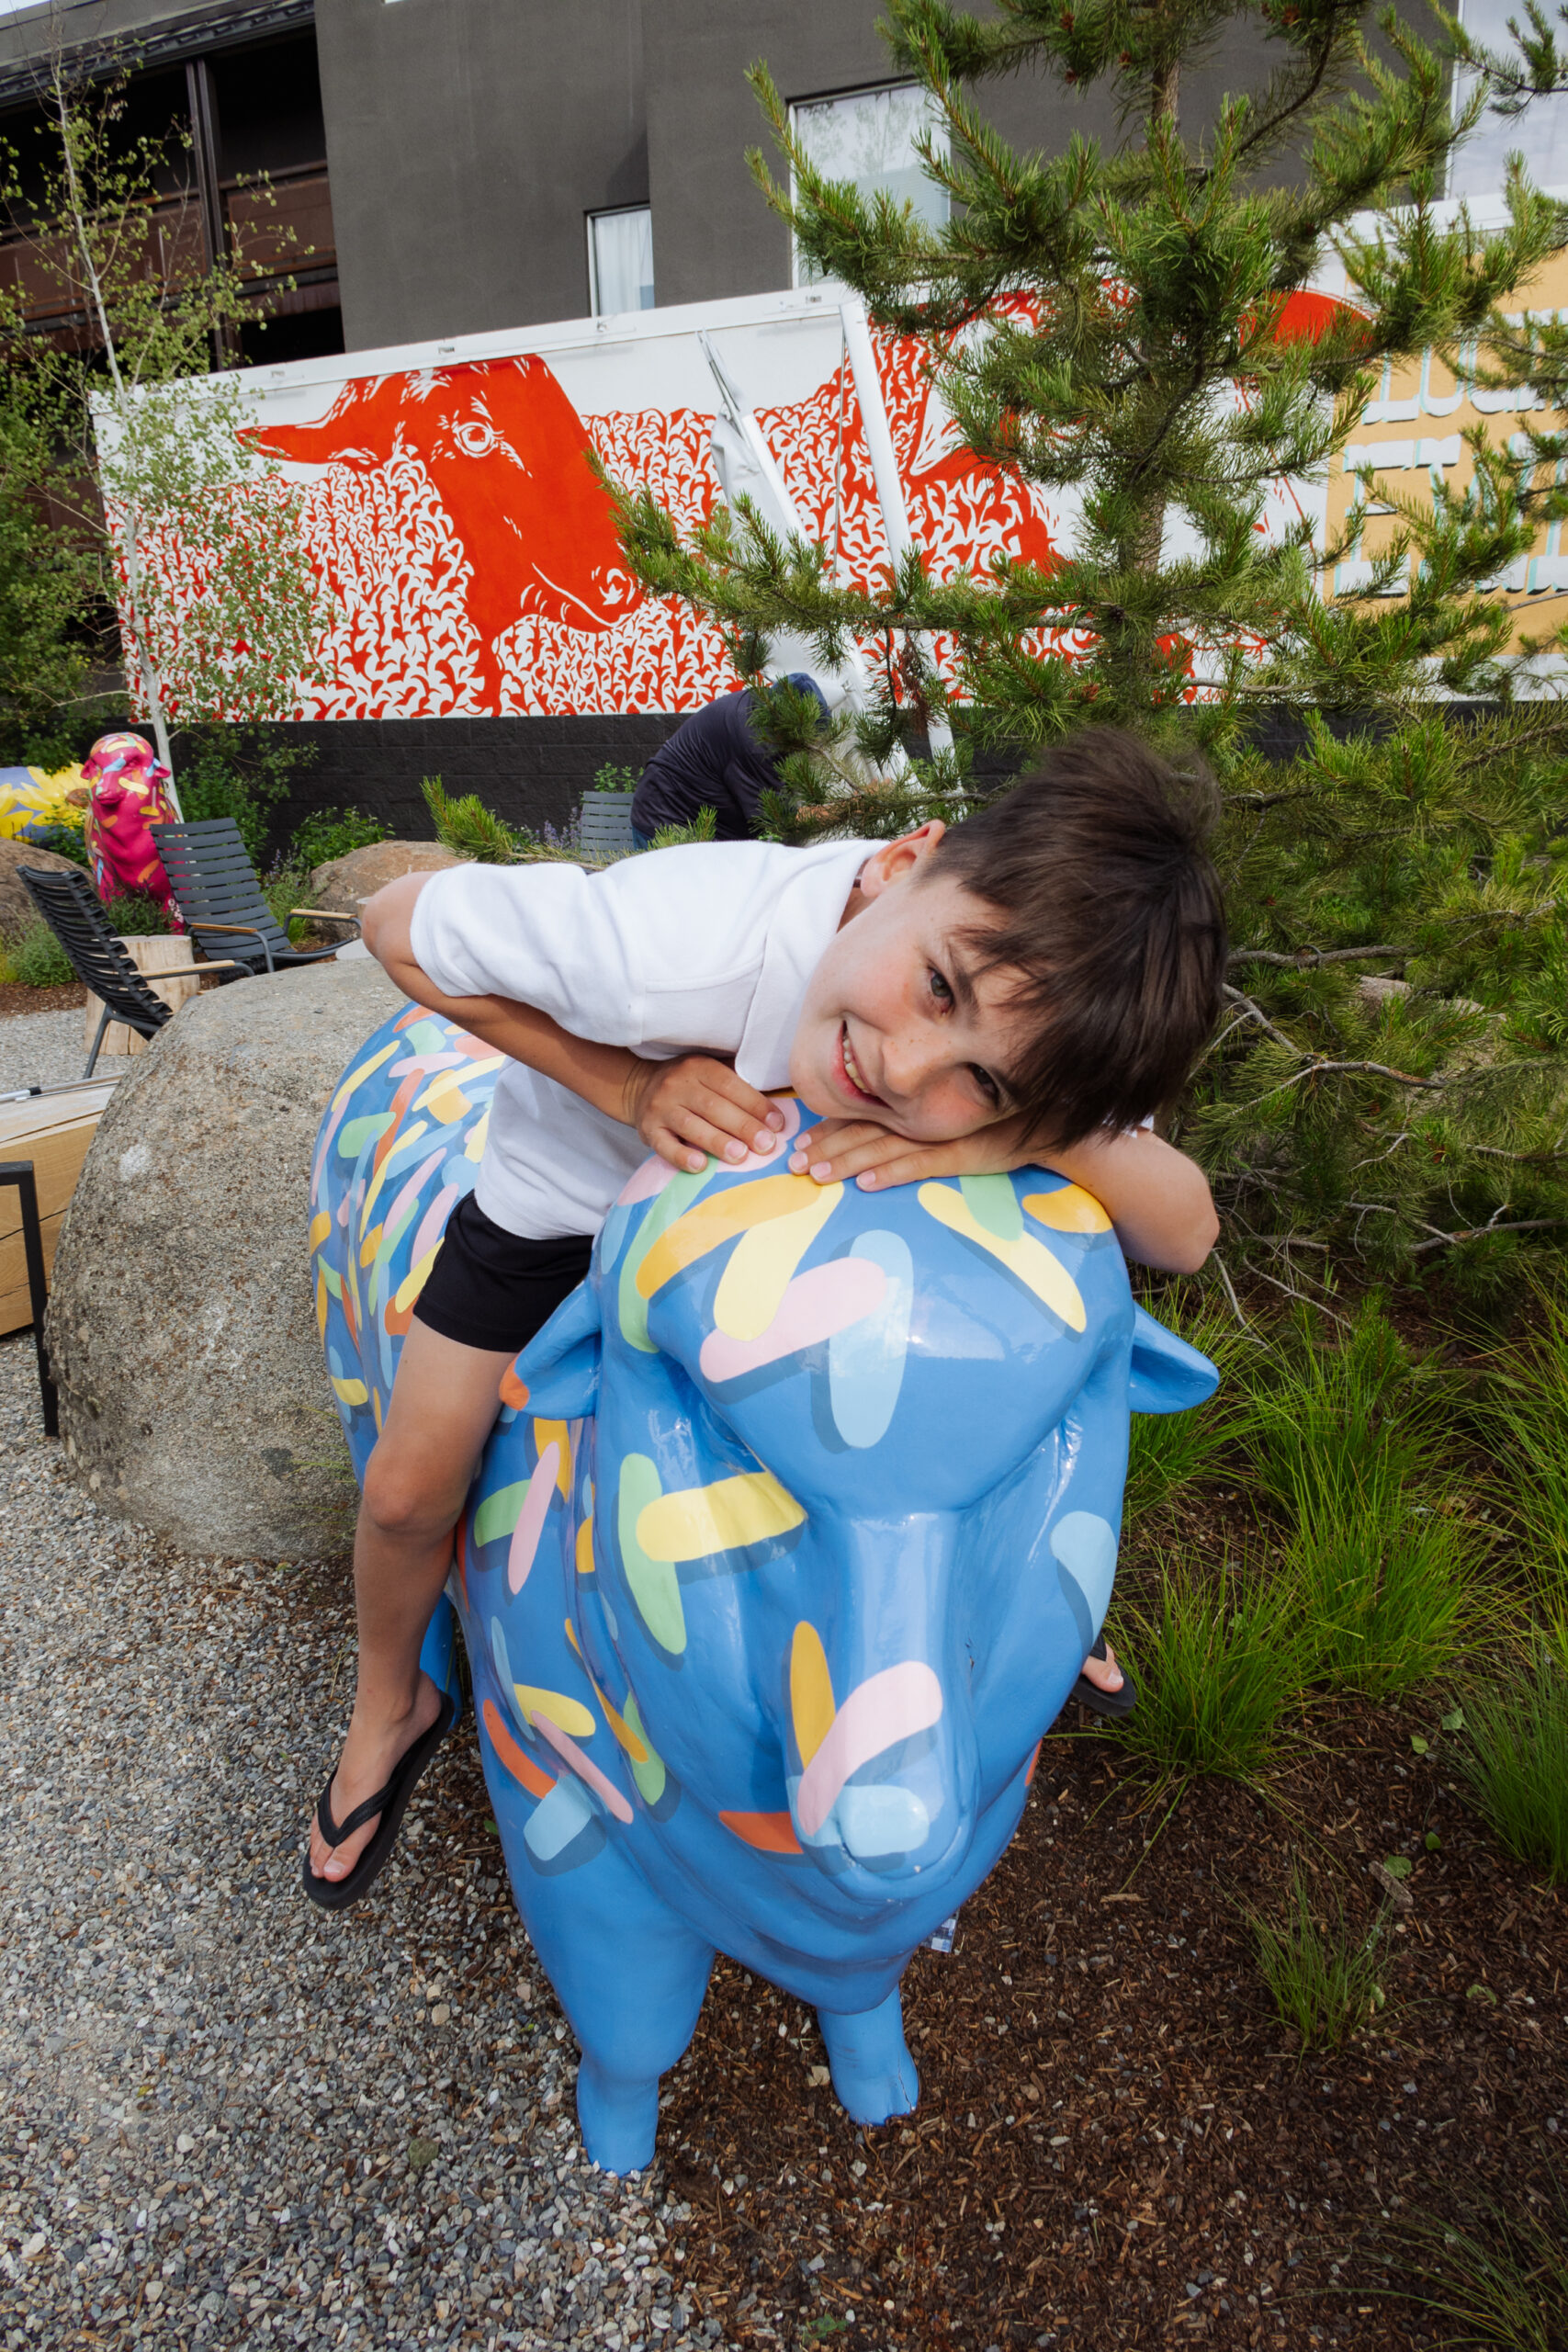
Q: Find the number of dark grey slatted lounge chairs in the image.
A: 3